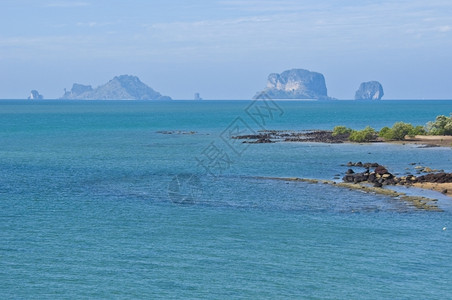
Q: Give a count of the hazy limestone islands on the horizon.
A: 5